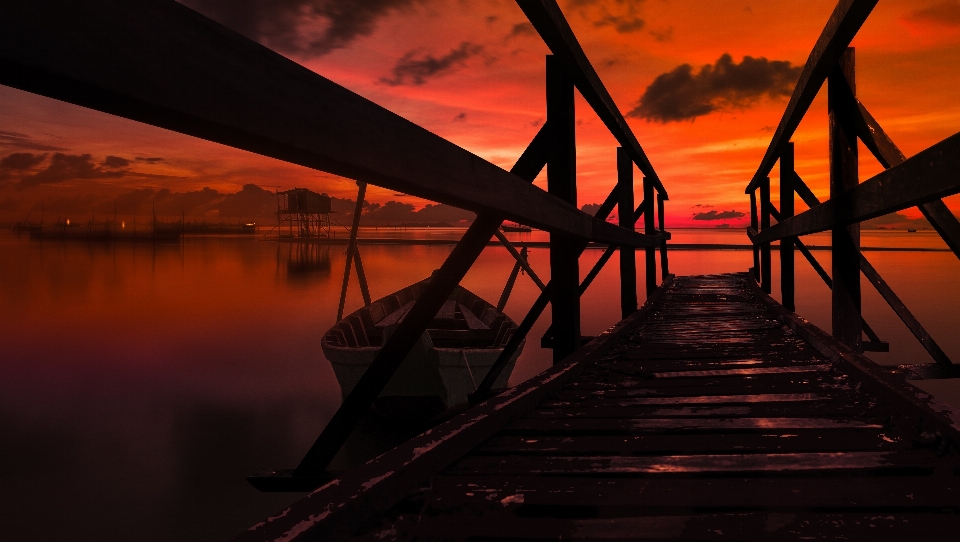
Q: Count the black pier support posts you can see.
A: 8